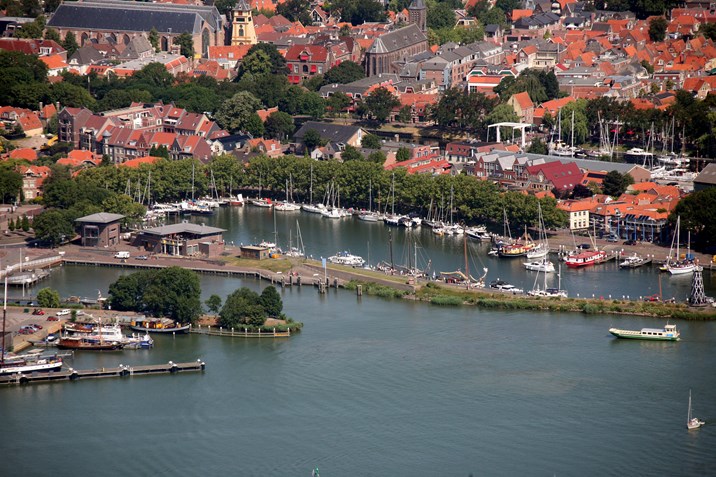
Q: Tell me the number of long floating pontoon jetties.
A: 1